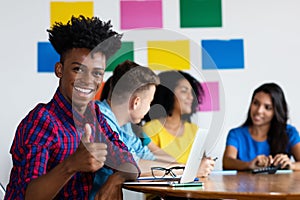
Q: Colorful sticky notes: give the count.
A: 9